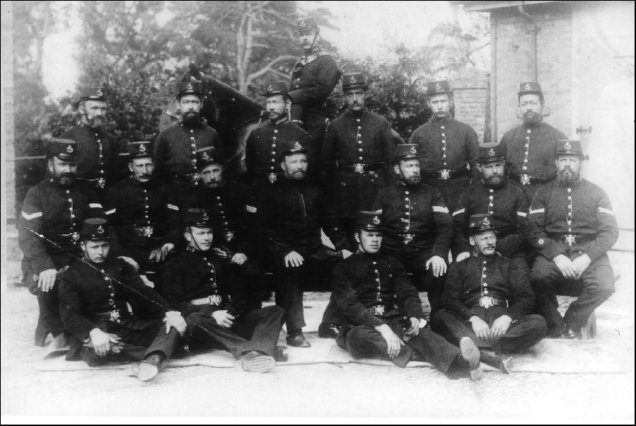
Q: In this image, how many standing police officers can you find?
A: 6